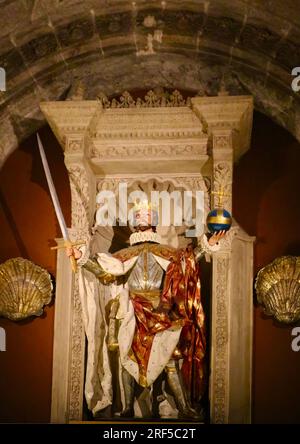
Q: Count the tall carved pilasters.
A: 2